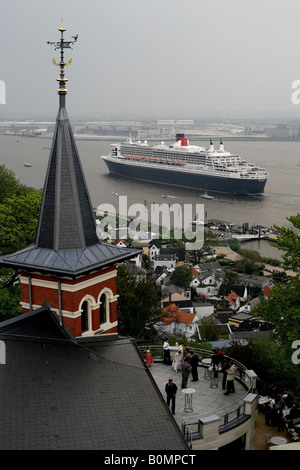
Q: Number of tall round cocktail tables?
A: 3